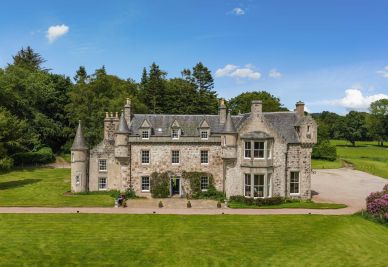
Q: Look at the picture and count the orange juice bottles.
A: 0